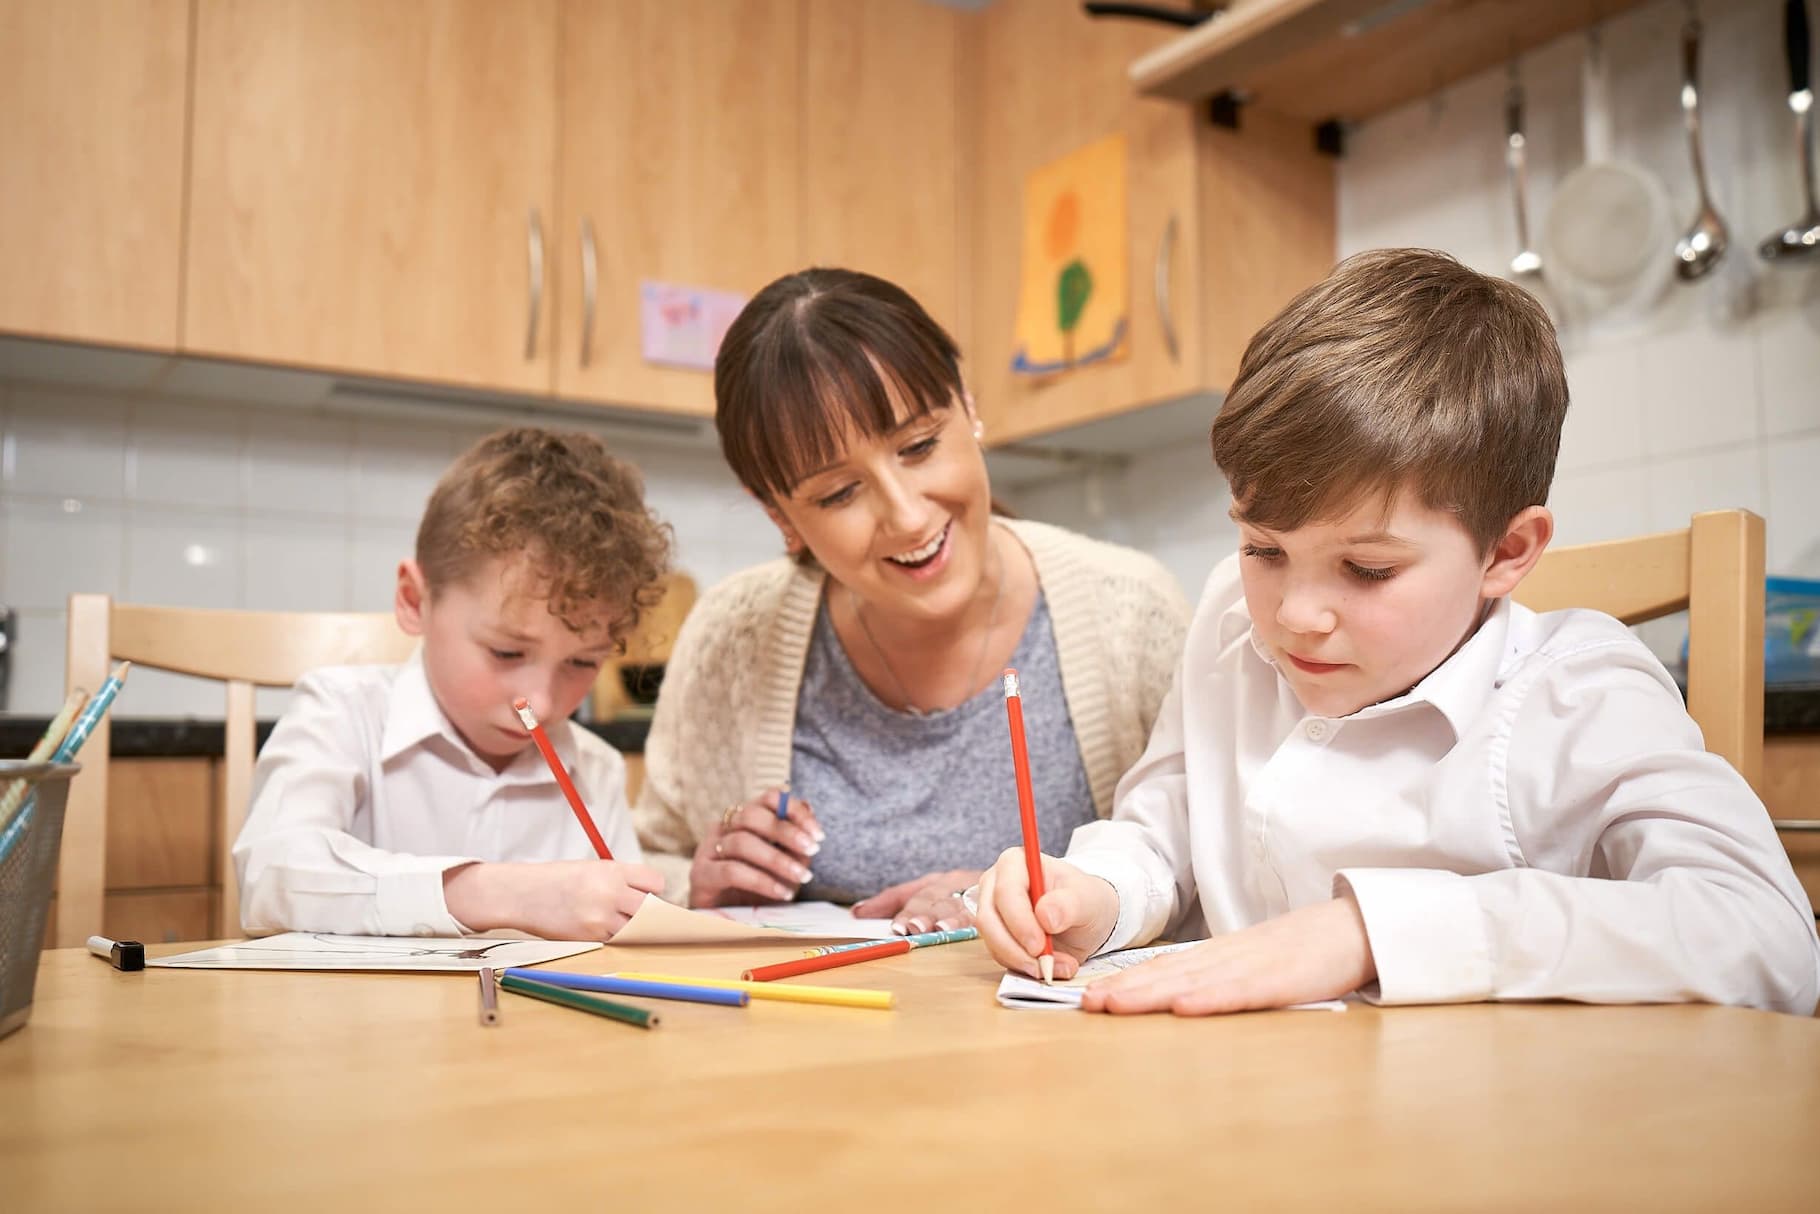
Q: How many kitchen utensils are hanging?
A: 4